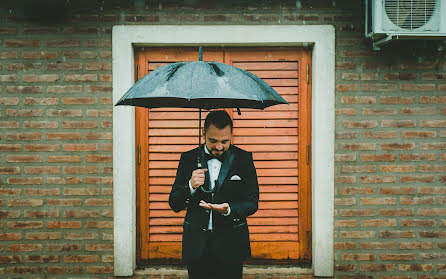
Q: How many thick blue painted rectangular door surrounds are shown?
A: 0